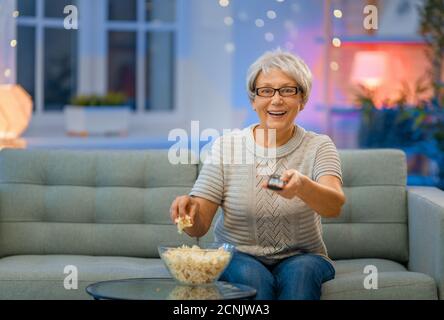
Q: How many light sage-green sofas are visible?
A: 1